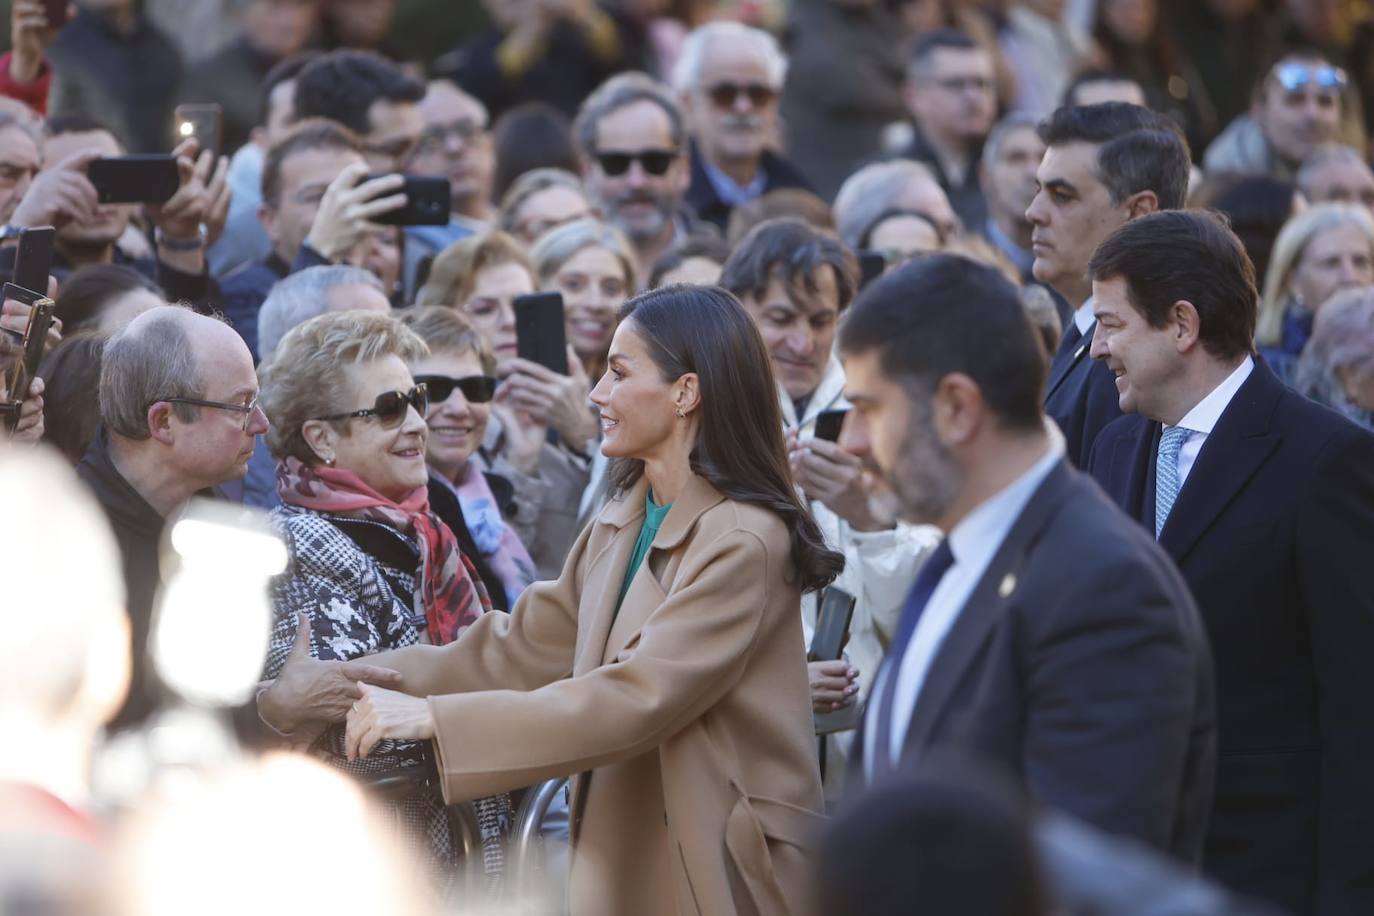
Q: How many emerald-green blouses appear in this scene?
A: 1